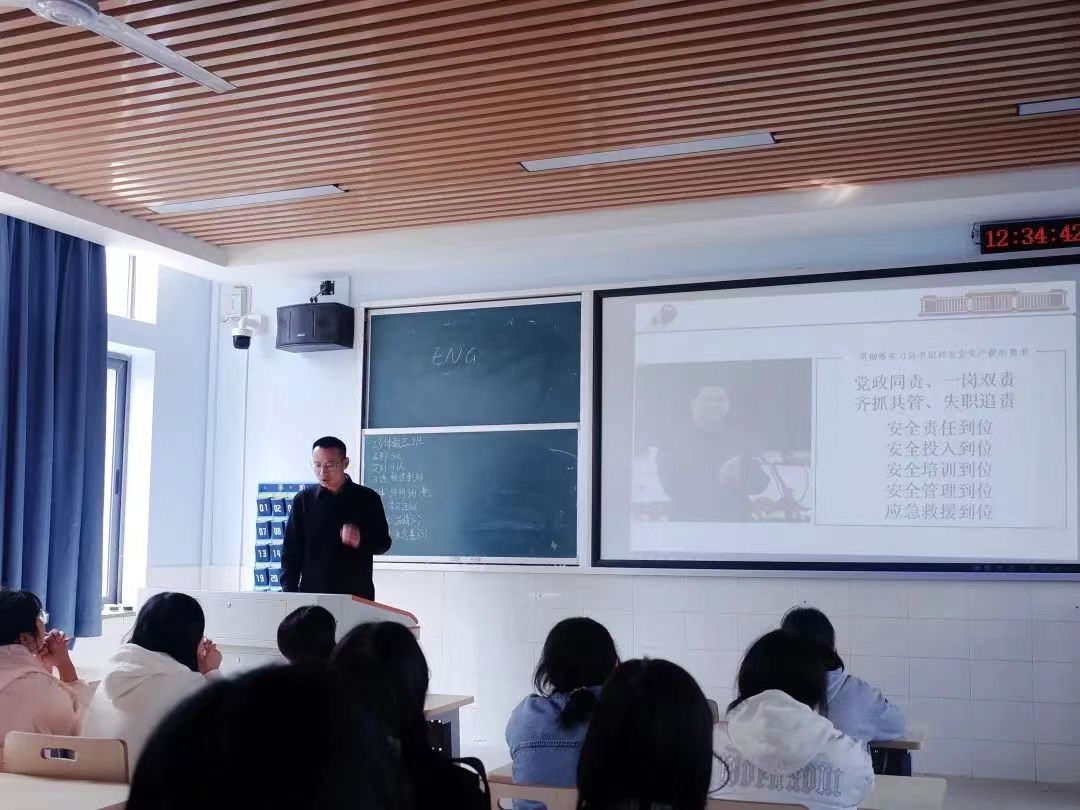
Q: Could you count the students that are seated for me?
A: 9